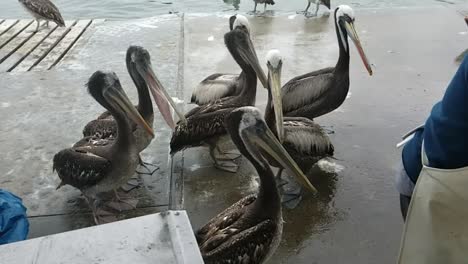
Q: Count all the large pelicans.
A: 7